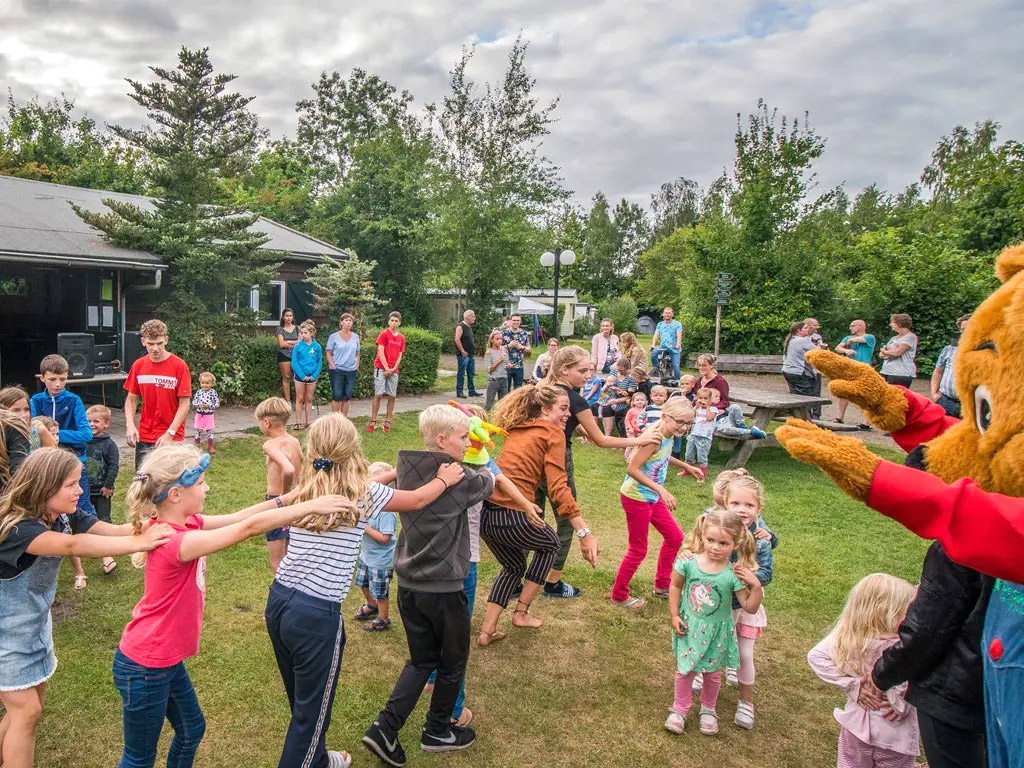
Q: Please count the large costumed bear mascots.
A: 1